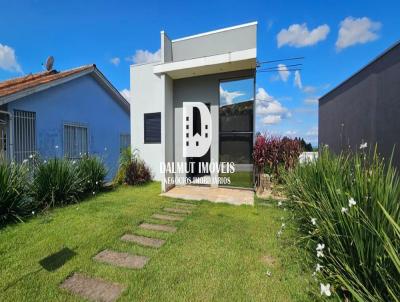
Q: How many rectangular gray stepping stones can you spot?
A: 7